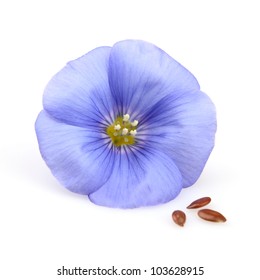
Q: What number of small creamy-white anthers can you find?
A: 5